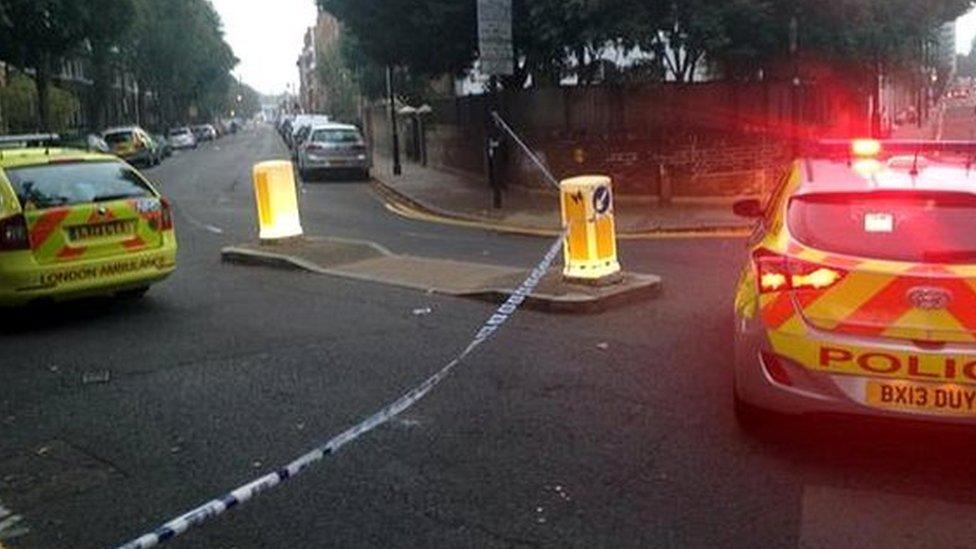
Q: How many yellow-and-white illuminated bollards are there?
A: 2